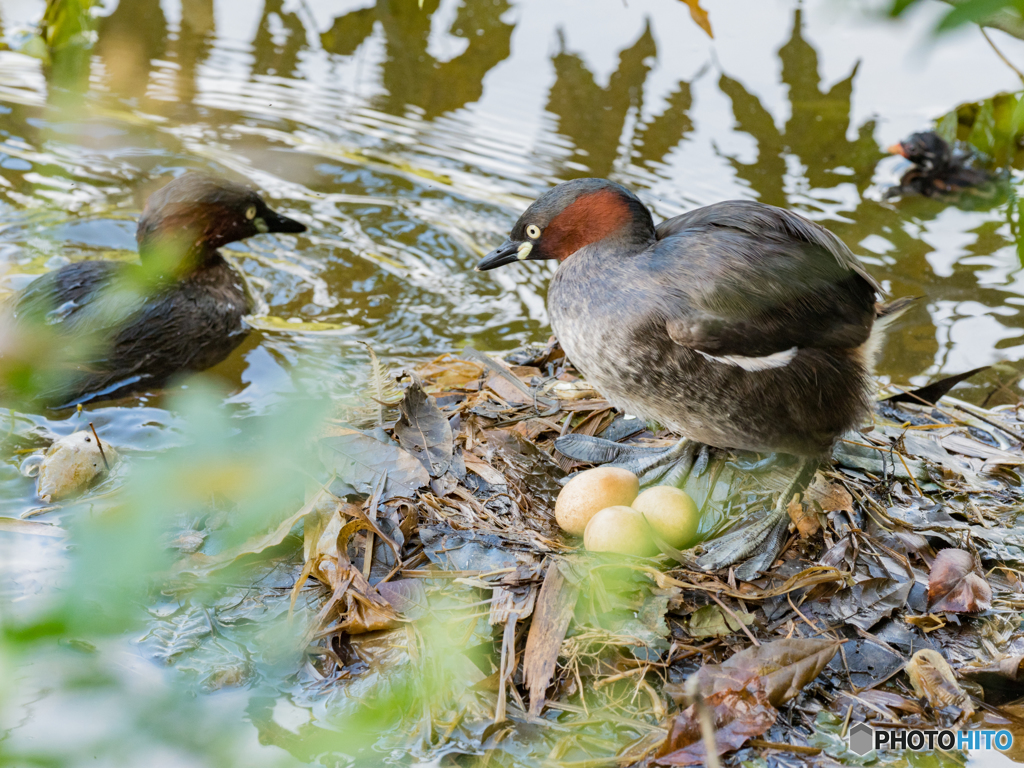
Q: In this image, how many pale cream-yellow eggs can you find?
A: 3